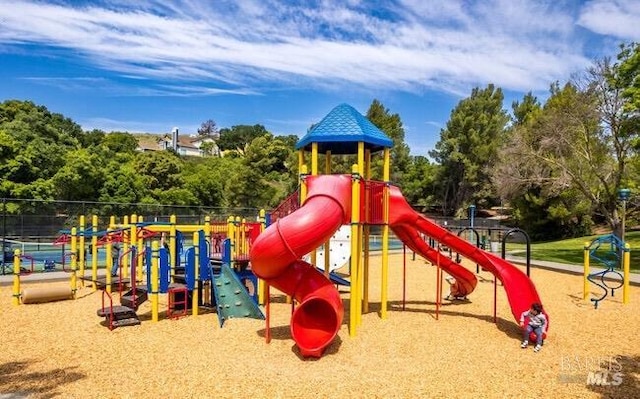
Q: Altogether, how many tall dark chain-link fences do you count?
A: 1